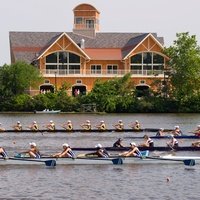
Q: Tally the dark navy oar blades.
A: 3